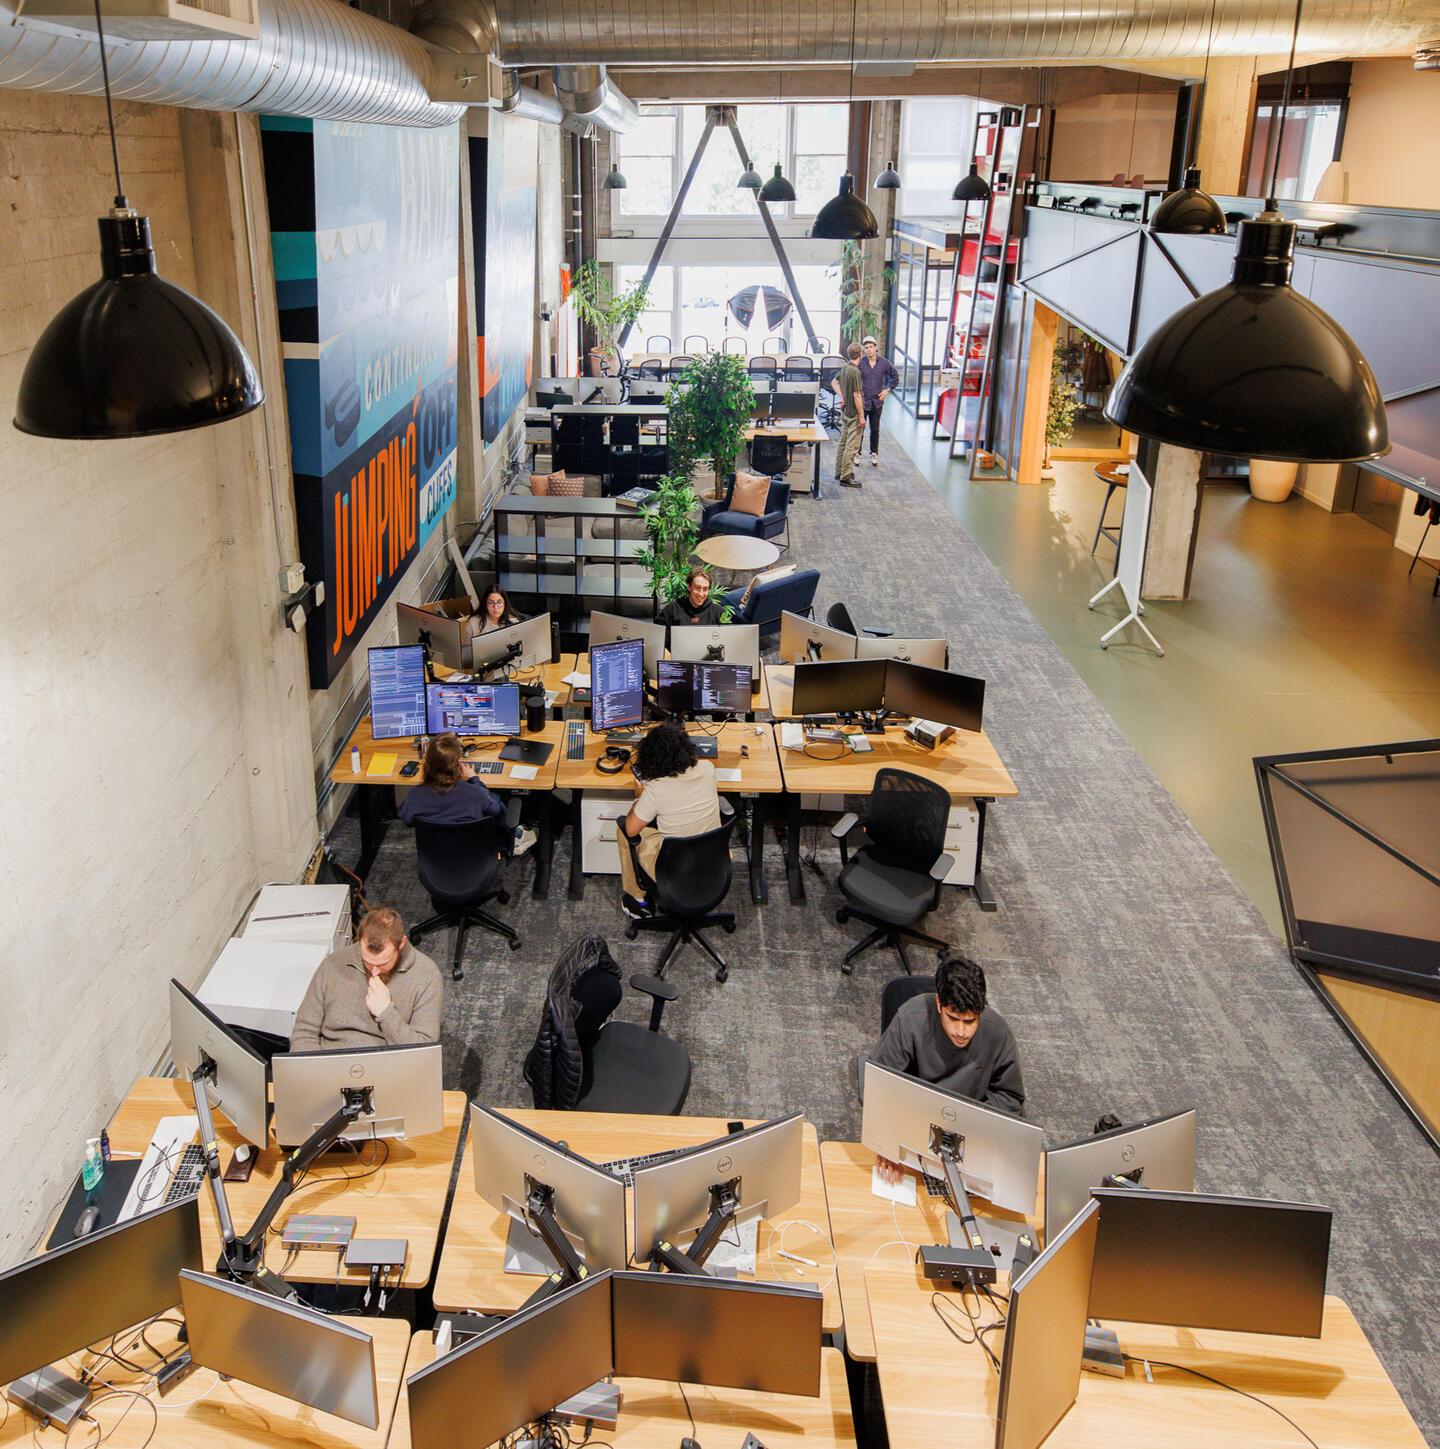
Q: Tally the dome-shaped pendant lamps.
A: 9